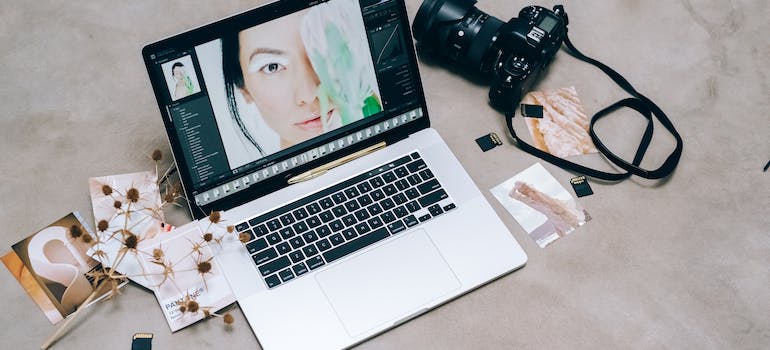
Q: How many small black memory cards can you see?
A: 4